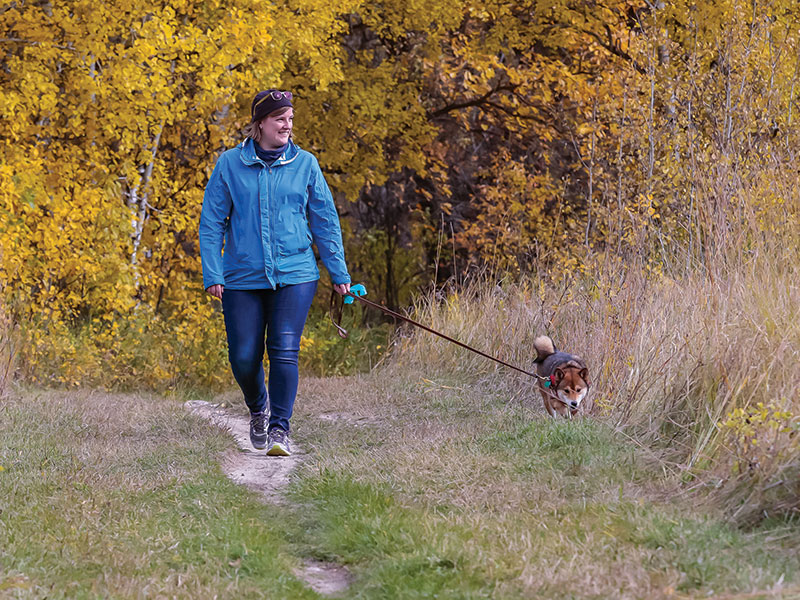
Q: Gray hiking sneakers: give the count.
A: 2